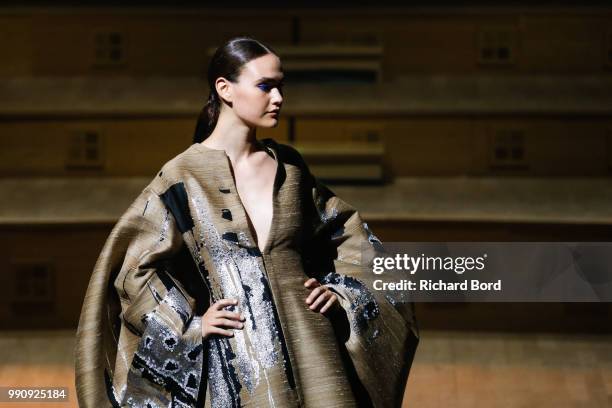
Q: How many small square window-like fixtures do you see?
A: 5